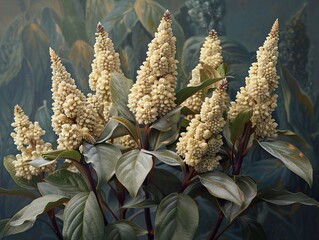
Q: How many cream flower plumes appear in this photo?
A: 7